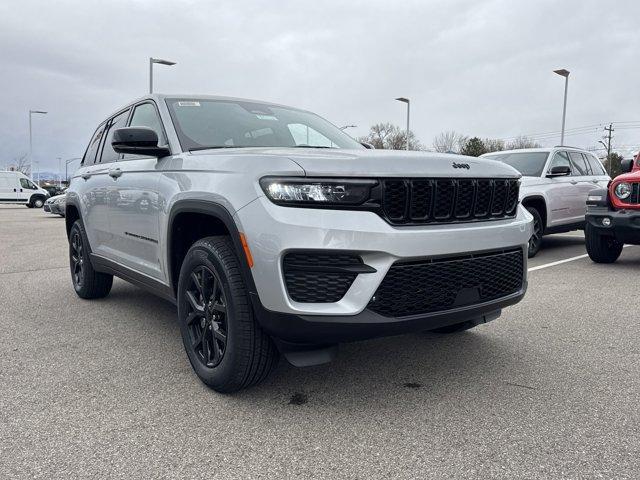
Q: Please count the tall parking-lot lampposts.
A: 4